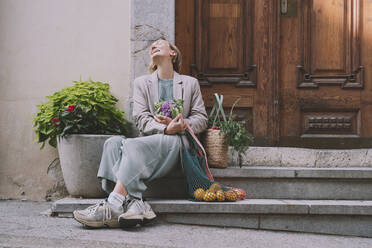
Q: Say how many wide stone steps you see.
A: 2